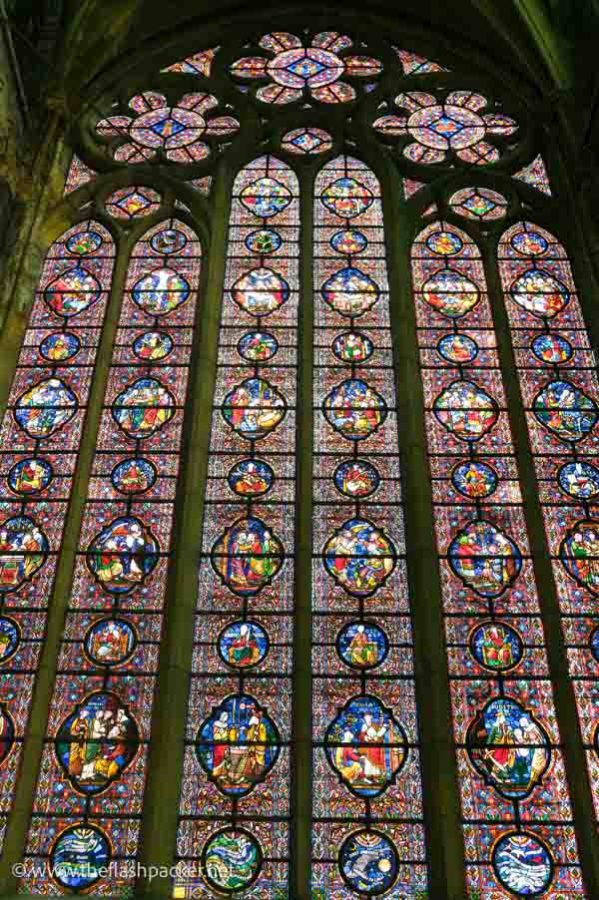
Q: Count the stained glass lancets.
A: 6